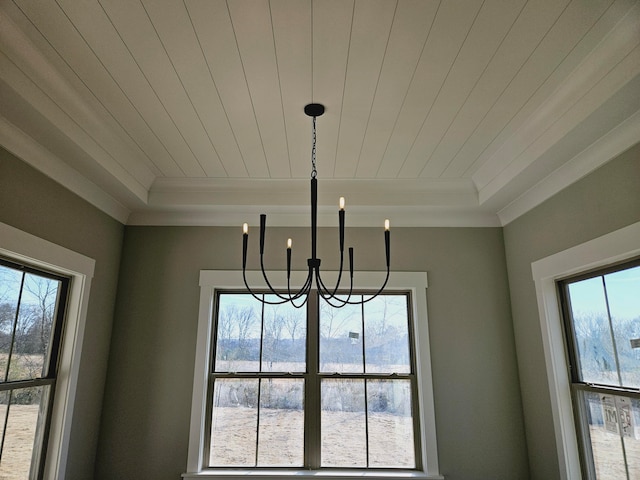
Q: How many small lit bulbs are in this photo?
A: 4